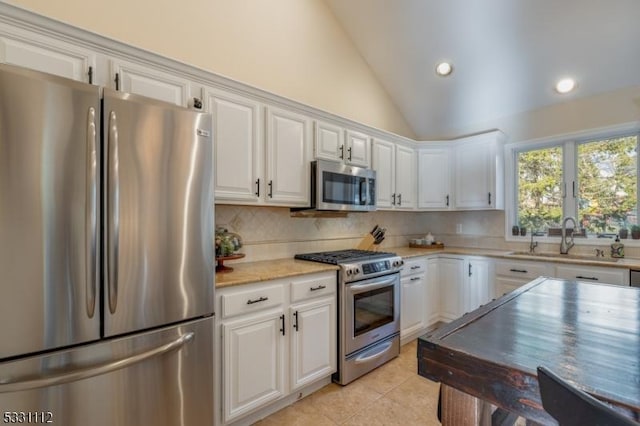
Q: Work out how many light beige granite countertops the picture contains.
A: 2